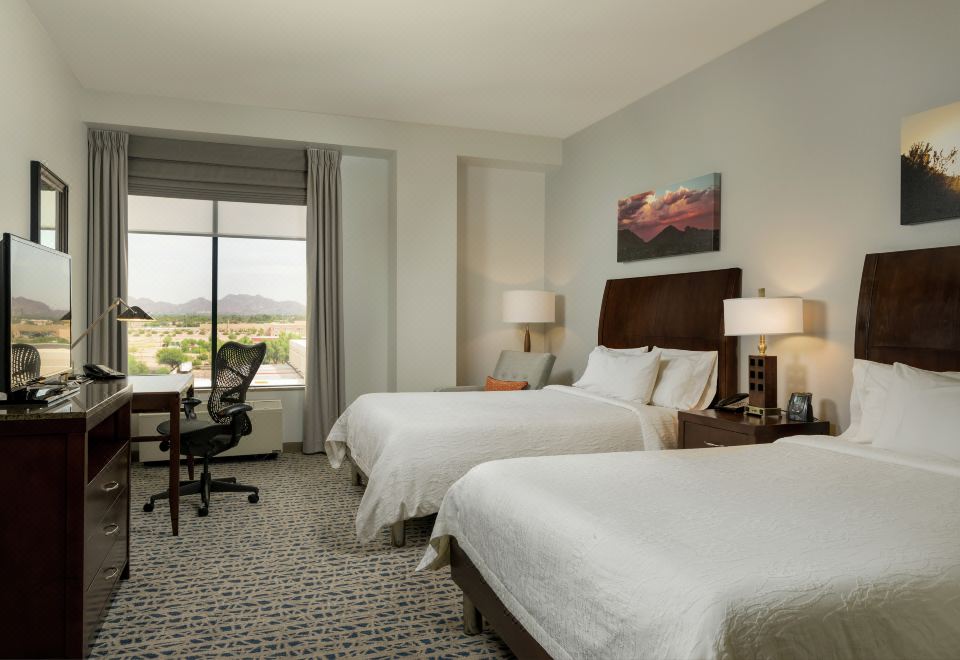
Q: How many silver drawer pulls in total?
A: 4